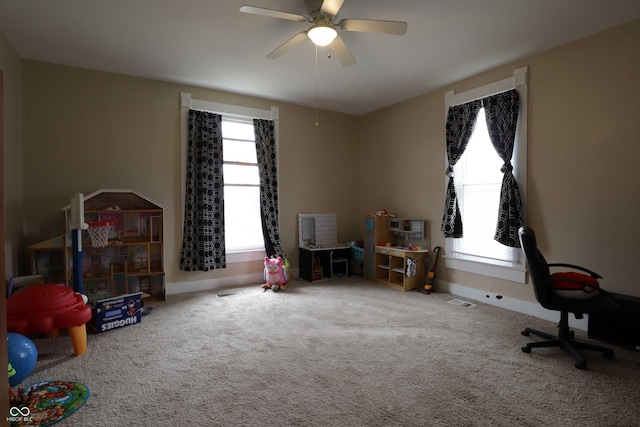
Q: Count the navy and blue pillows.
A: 0